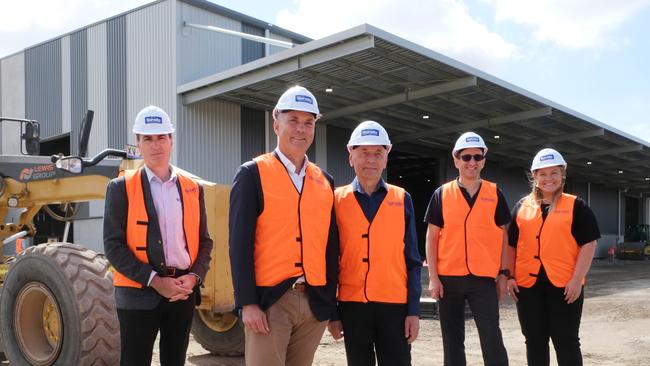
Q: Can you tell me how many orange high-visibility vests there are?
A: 5